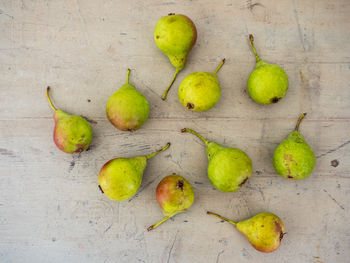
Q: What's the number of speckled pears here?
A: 10